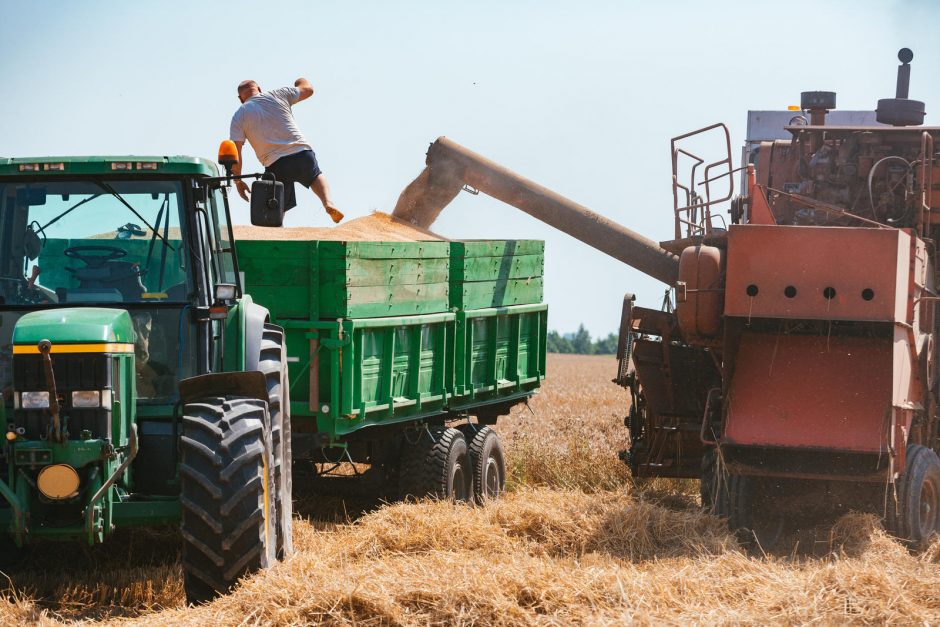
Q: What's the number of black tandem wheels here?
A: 2